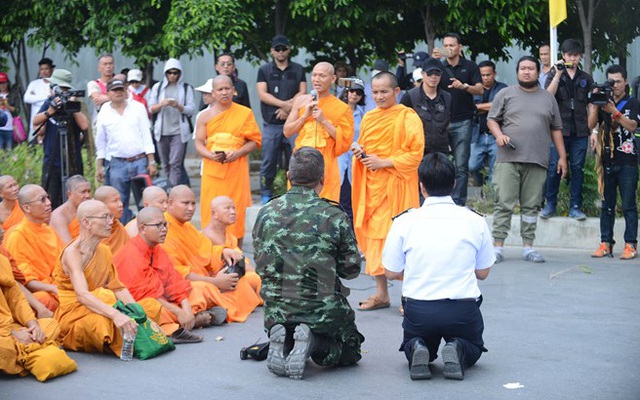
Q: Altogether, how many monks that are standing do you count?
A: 3